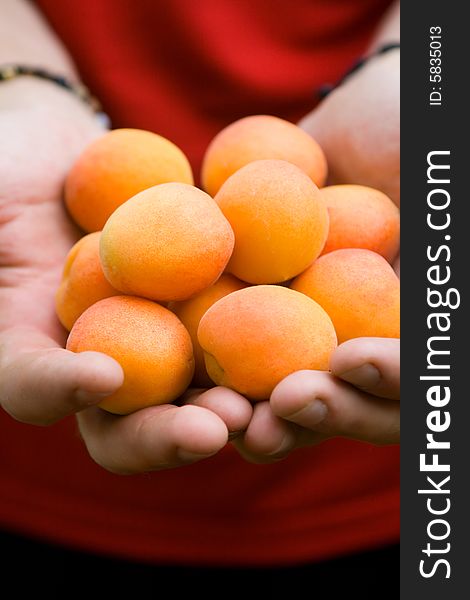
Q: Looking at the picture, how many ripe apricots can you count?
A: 10